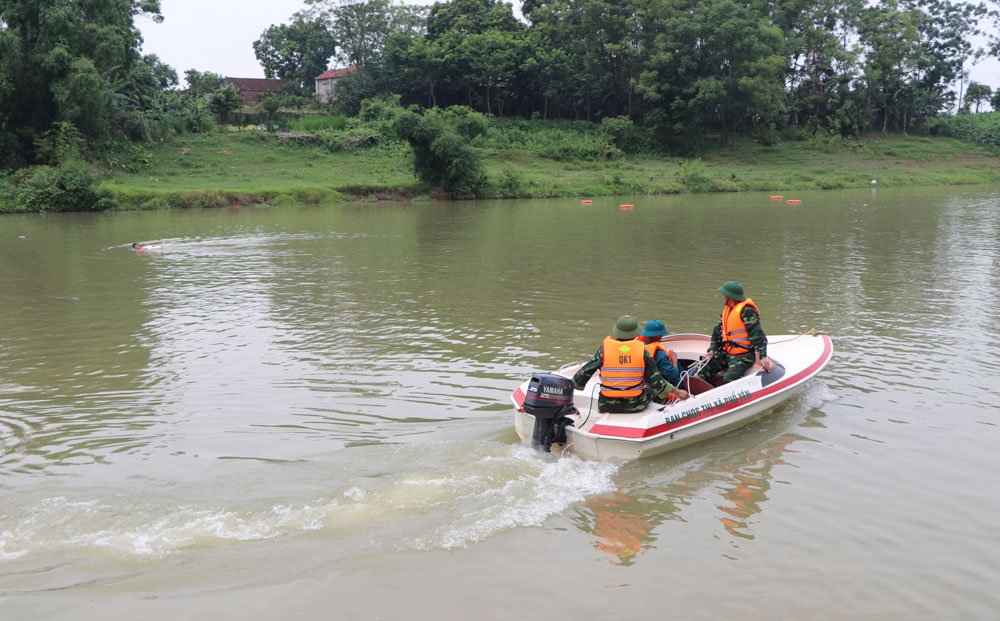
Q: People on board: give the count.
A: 3